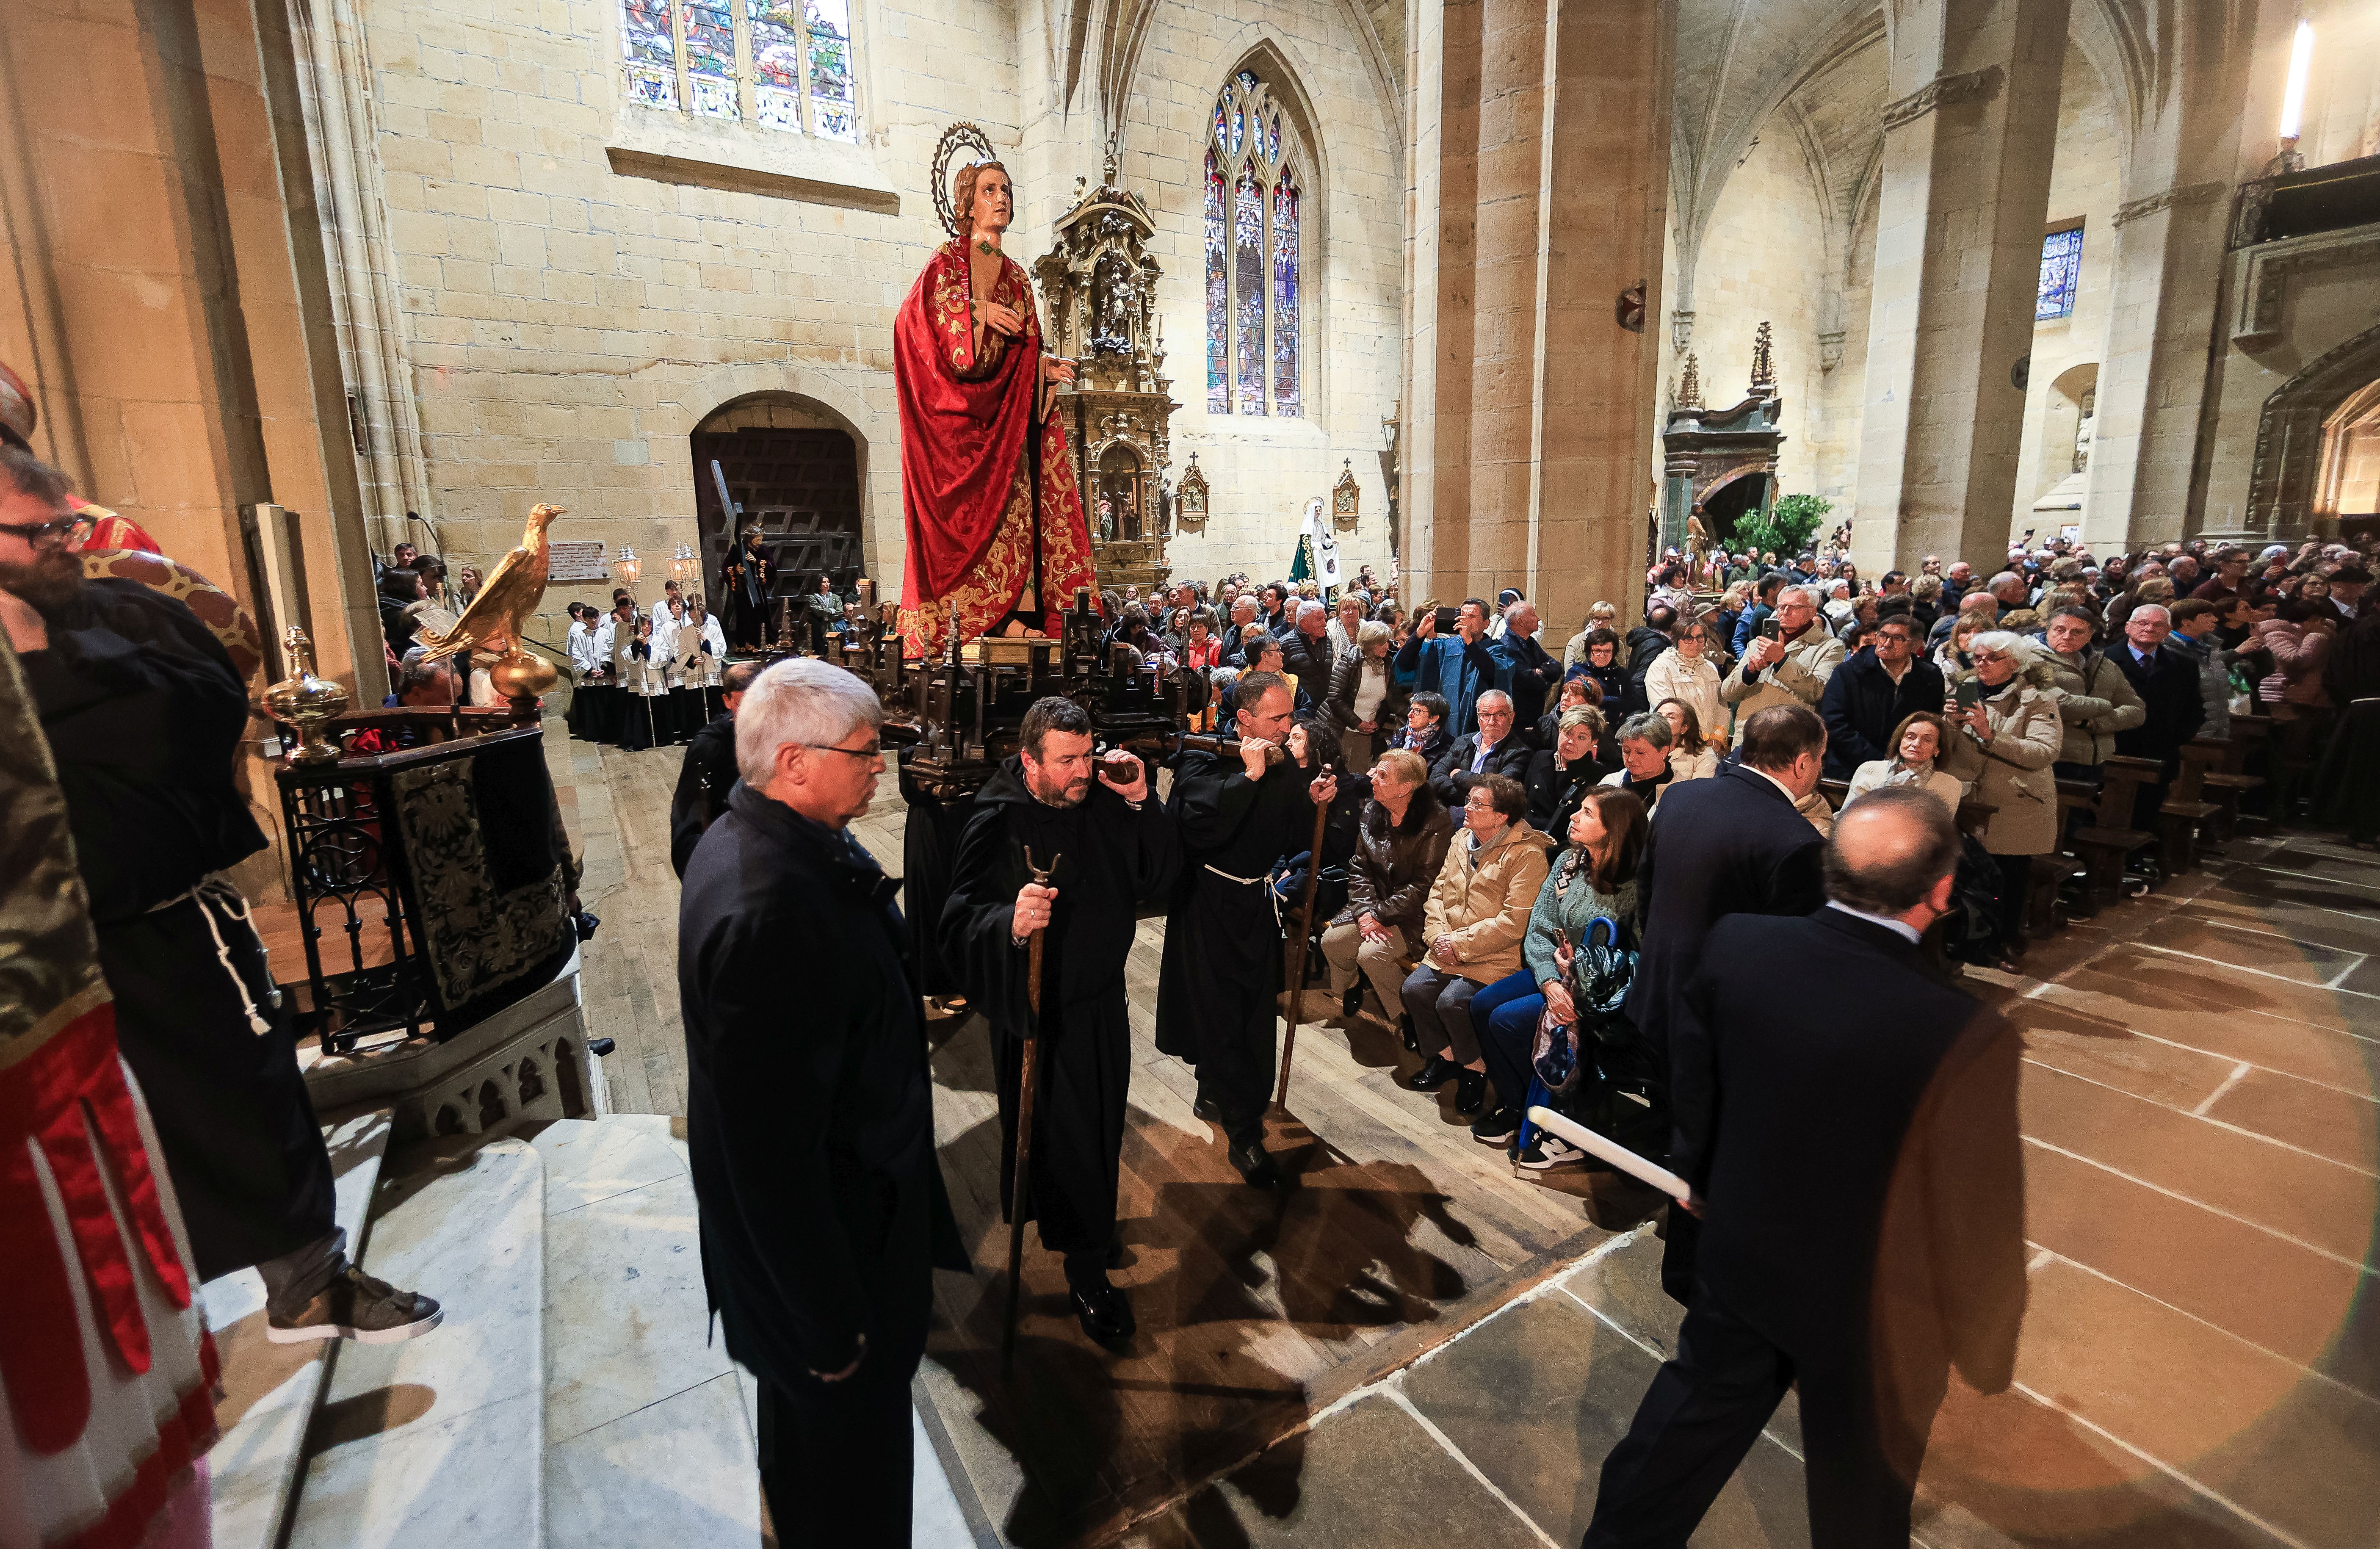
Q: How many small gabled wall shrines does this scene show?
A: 2